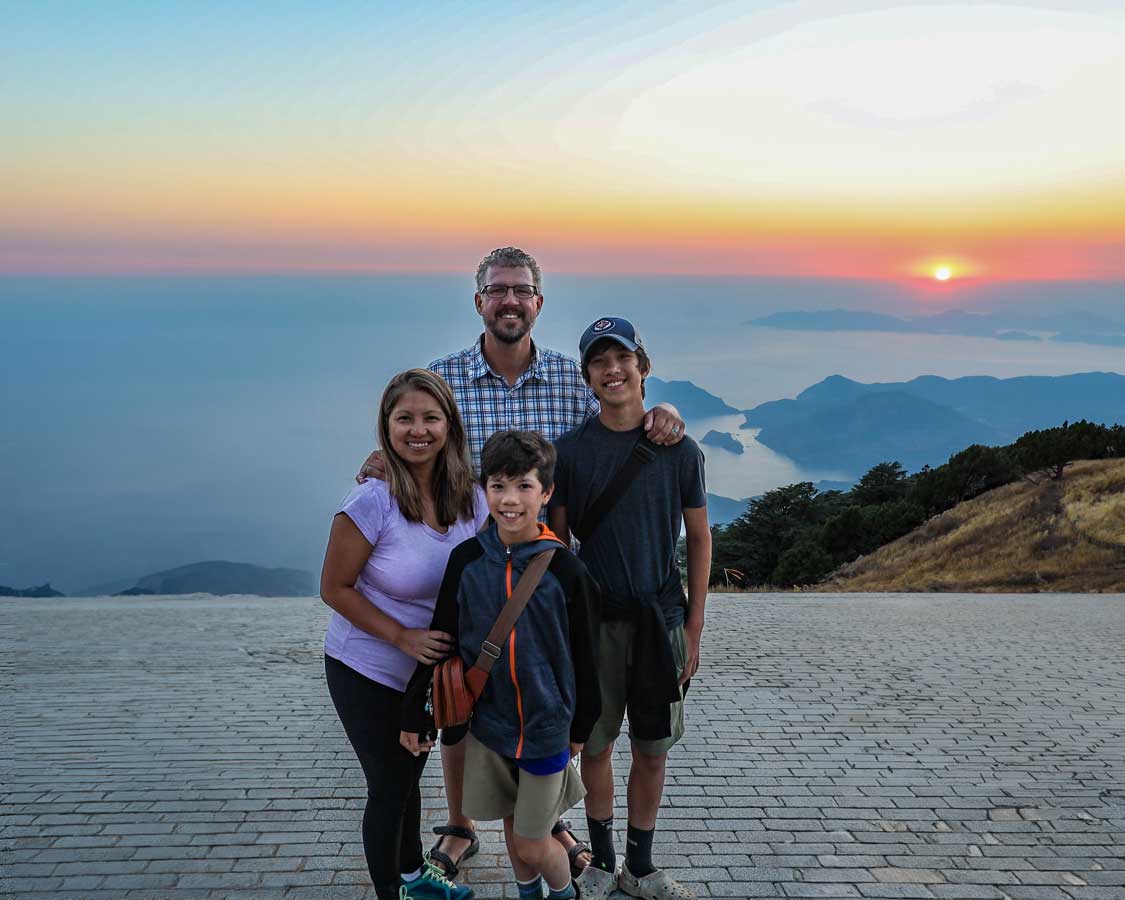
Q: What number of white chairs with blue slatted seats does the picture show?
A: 0